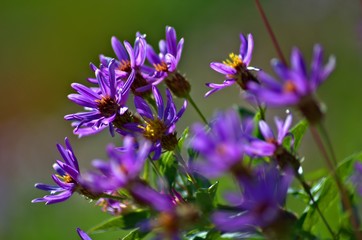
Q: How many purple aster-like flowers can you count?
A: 12